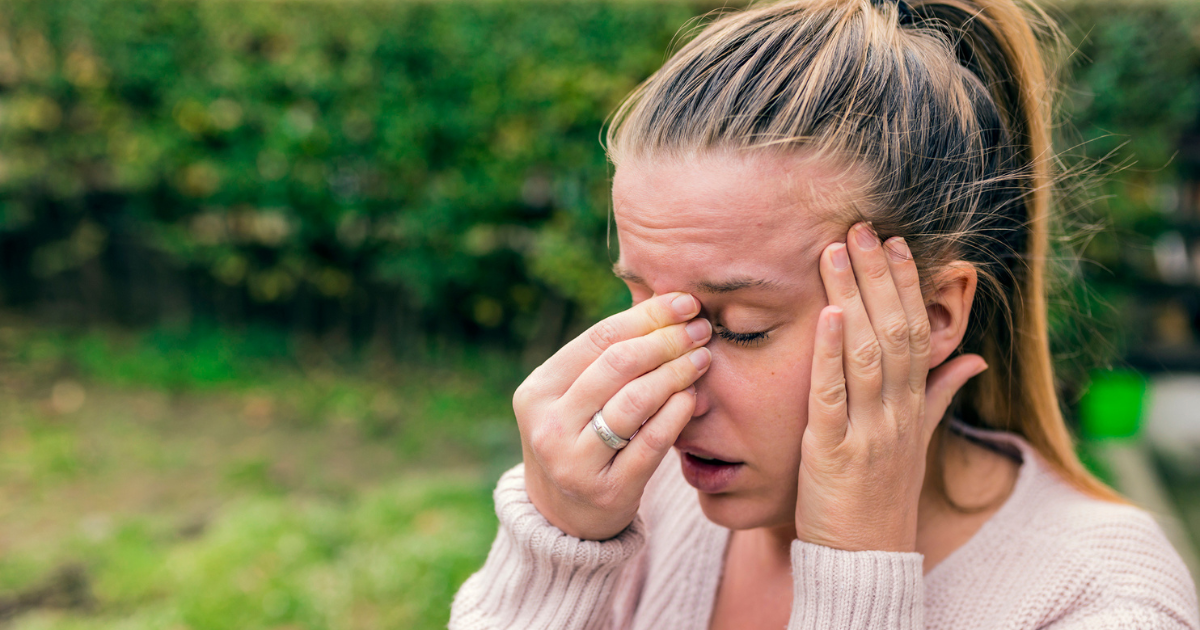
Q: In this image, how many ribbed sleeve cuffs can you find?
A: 2